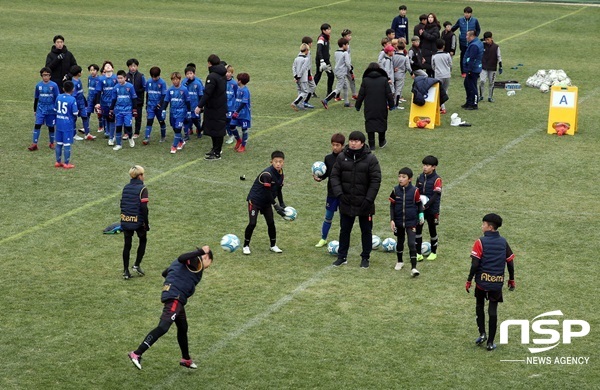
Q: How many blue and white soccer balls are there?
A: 8